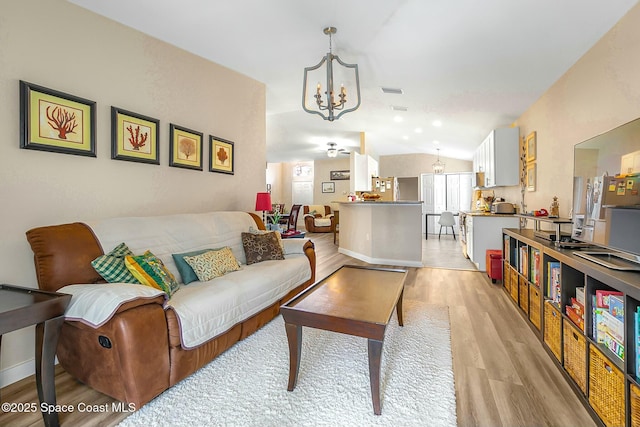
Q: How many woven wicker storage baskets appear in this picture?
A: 8